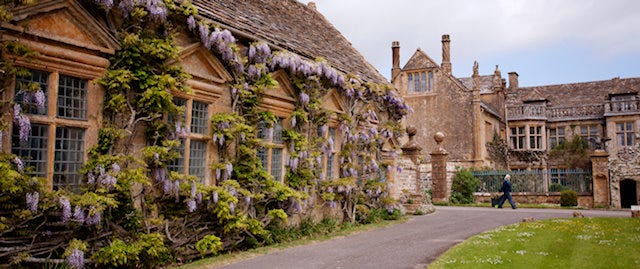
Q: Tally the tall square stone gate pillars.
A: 3